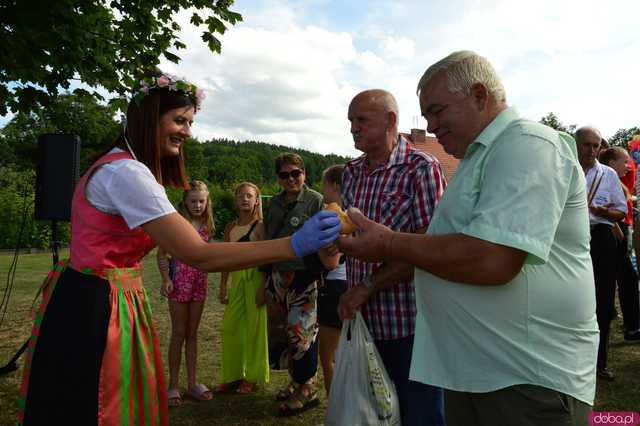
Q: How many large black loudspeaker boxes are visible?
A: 1